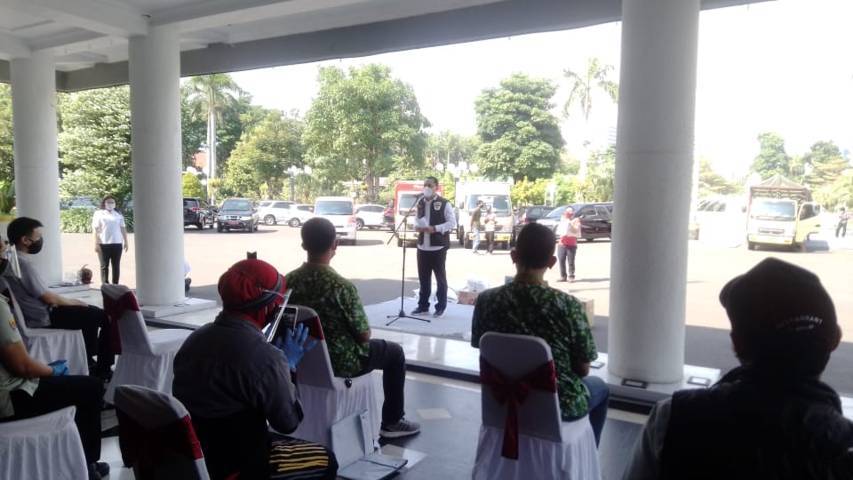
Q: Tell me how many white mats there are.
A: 1